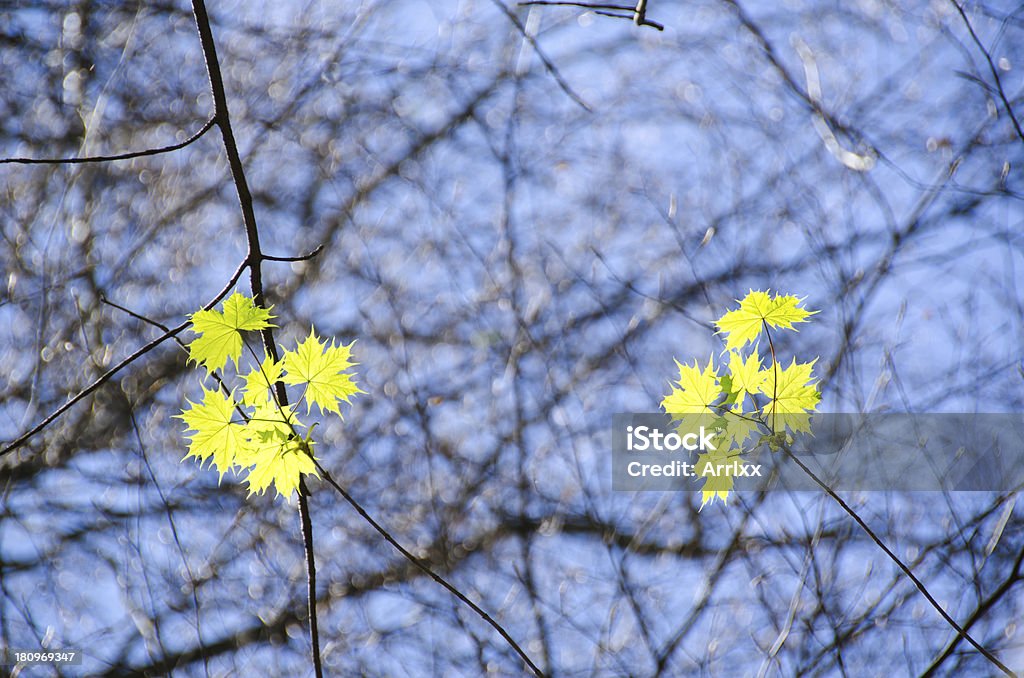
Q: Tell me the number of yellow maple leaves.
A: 12